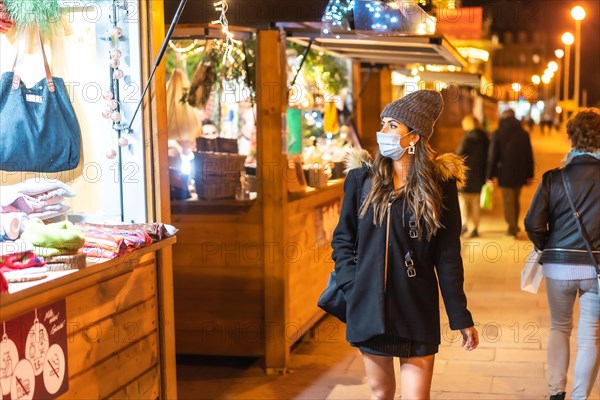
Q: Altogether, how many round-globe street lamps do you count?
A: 8